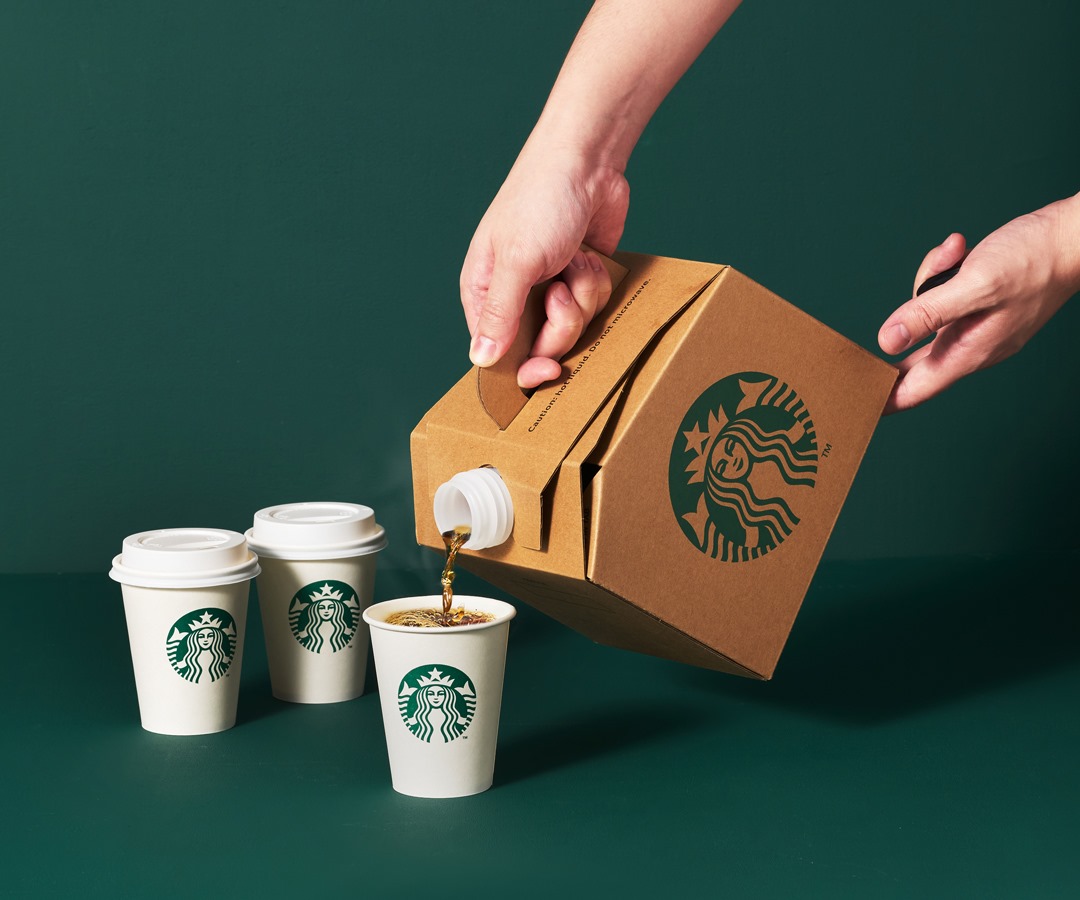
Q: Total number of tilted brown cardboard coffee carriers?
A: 1